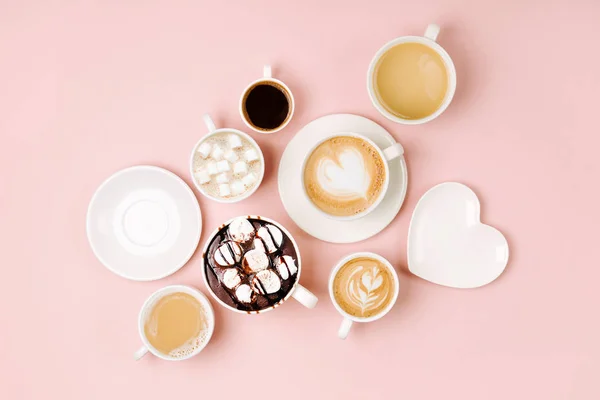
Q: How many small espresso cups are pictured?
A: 1